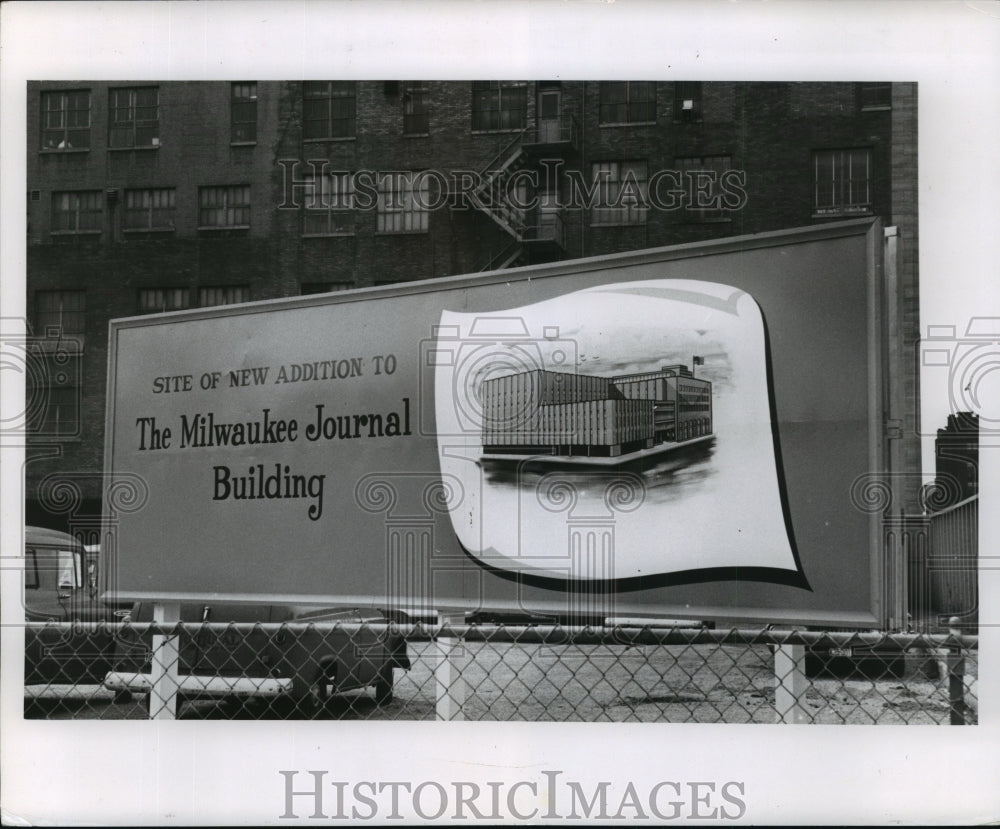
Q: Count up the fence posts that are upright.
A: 4